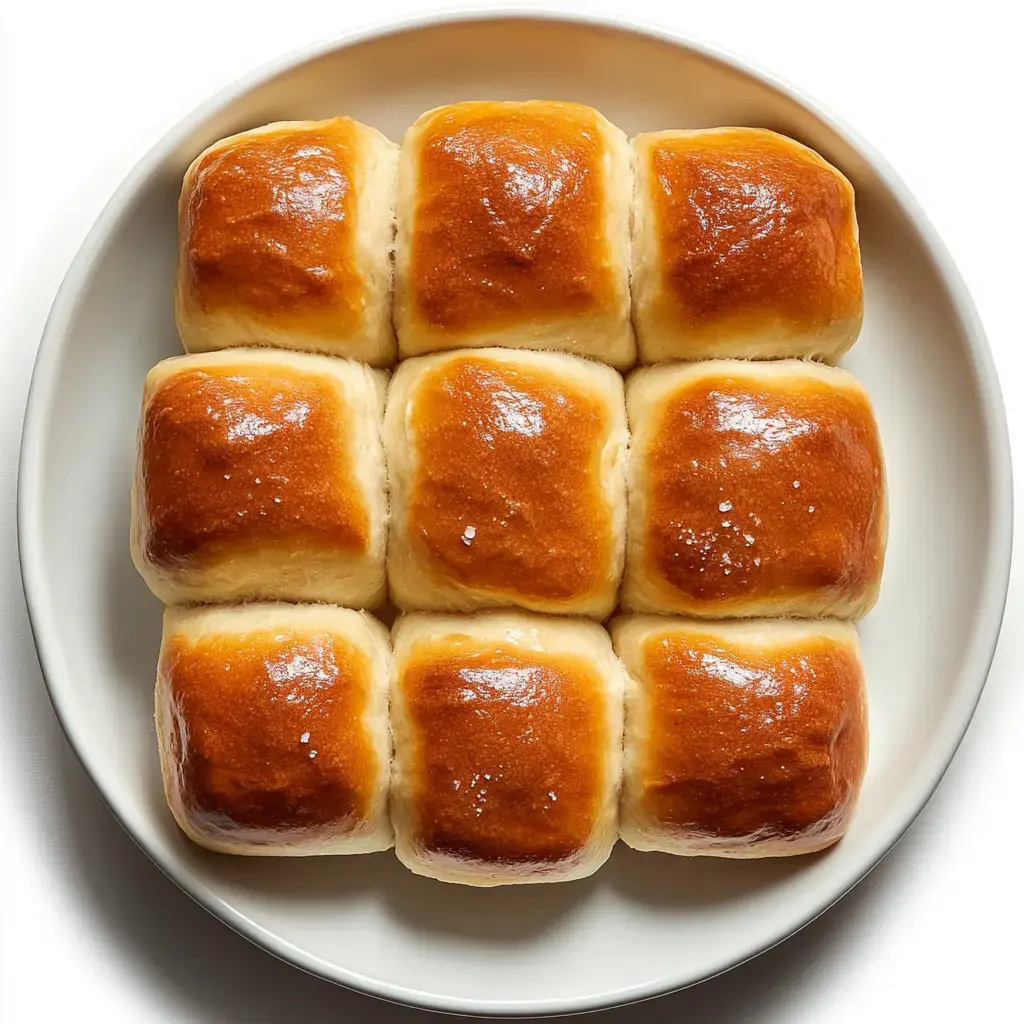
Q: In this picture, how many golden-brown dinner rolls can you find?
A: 9